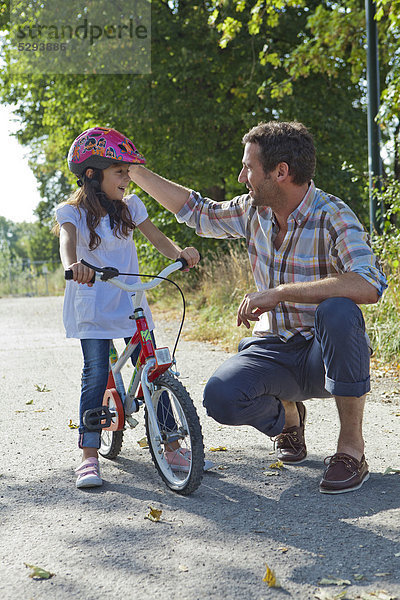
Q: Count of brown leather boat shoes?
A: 2